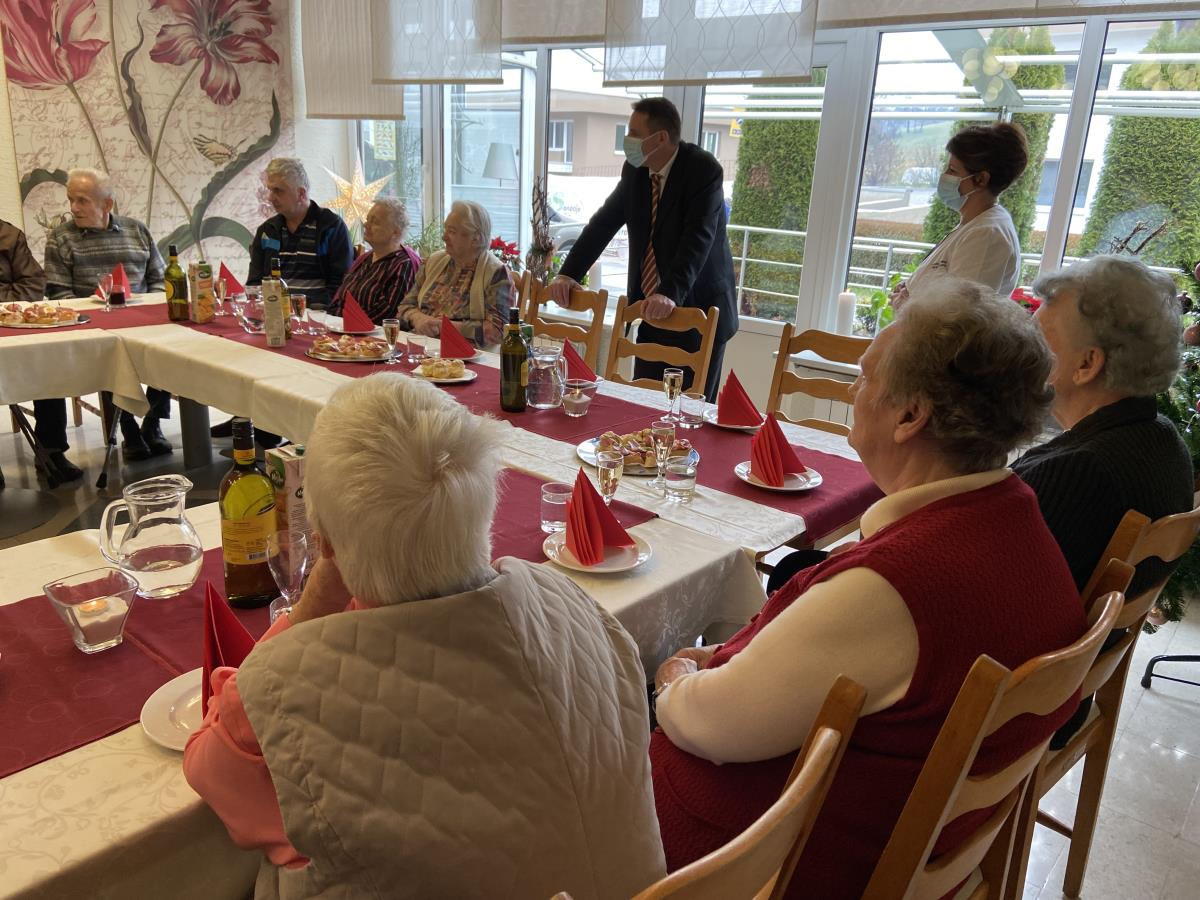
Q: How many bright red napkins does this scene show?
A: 9